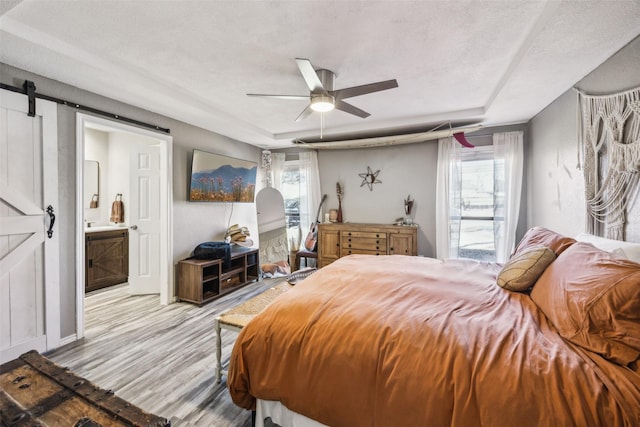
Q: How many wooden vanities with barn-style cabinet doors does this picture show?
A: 1